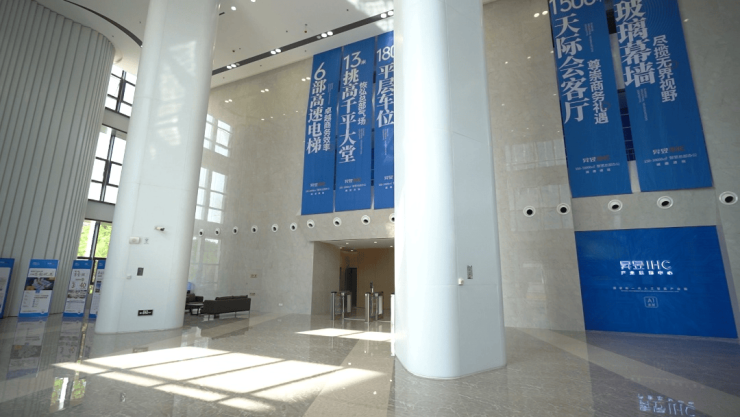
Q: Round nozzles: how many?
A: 15